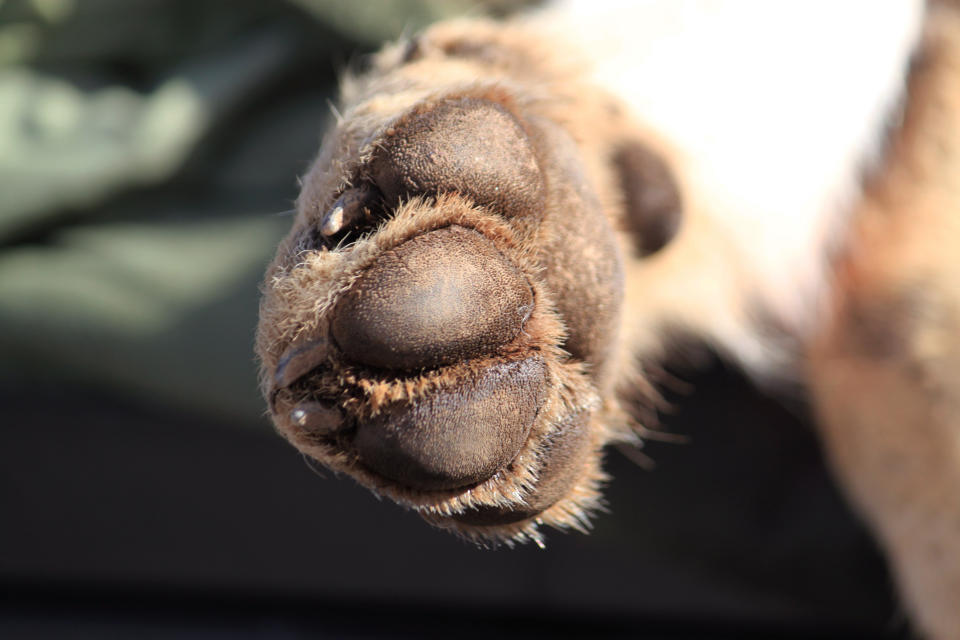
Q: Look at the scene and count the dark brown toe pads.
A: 4